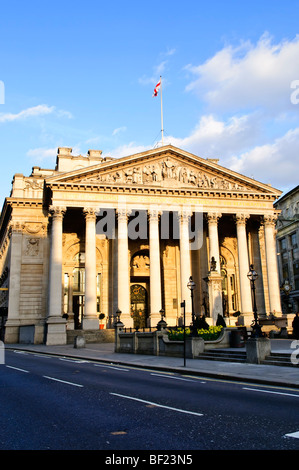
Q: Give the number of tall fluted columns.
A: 8